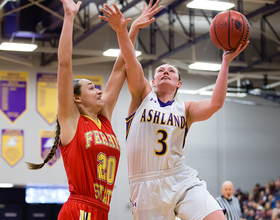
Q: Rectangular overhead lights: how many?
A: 4